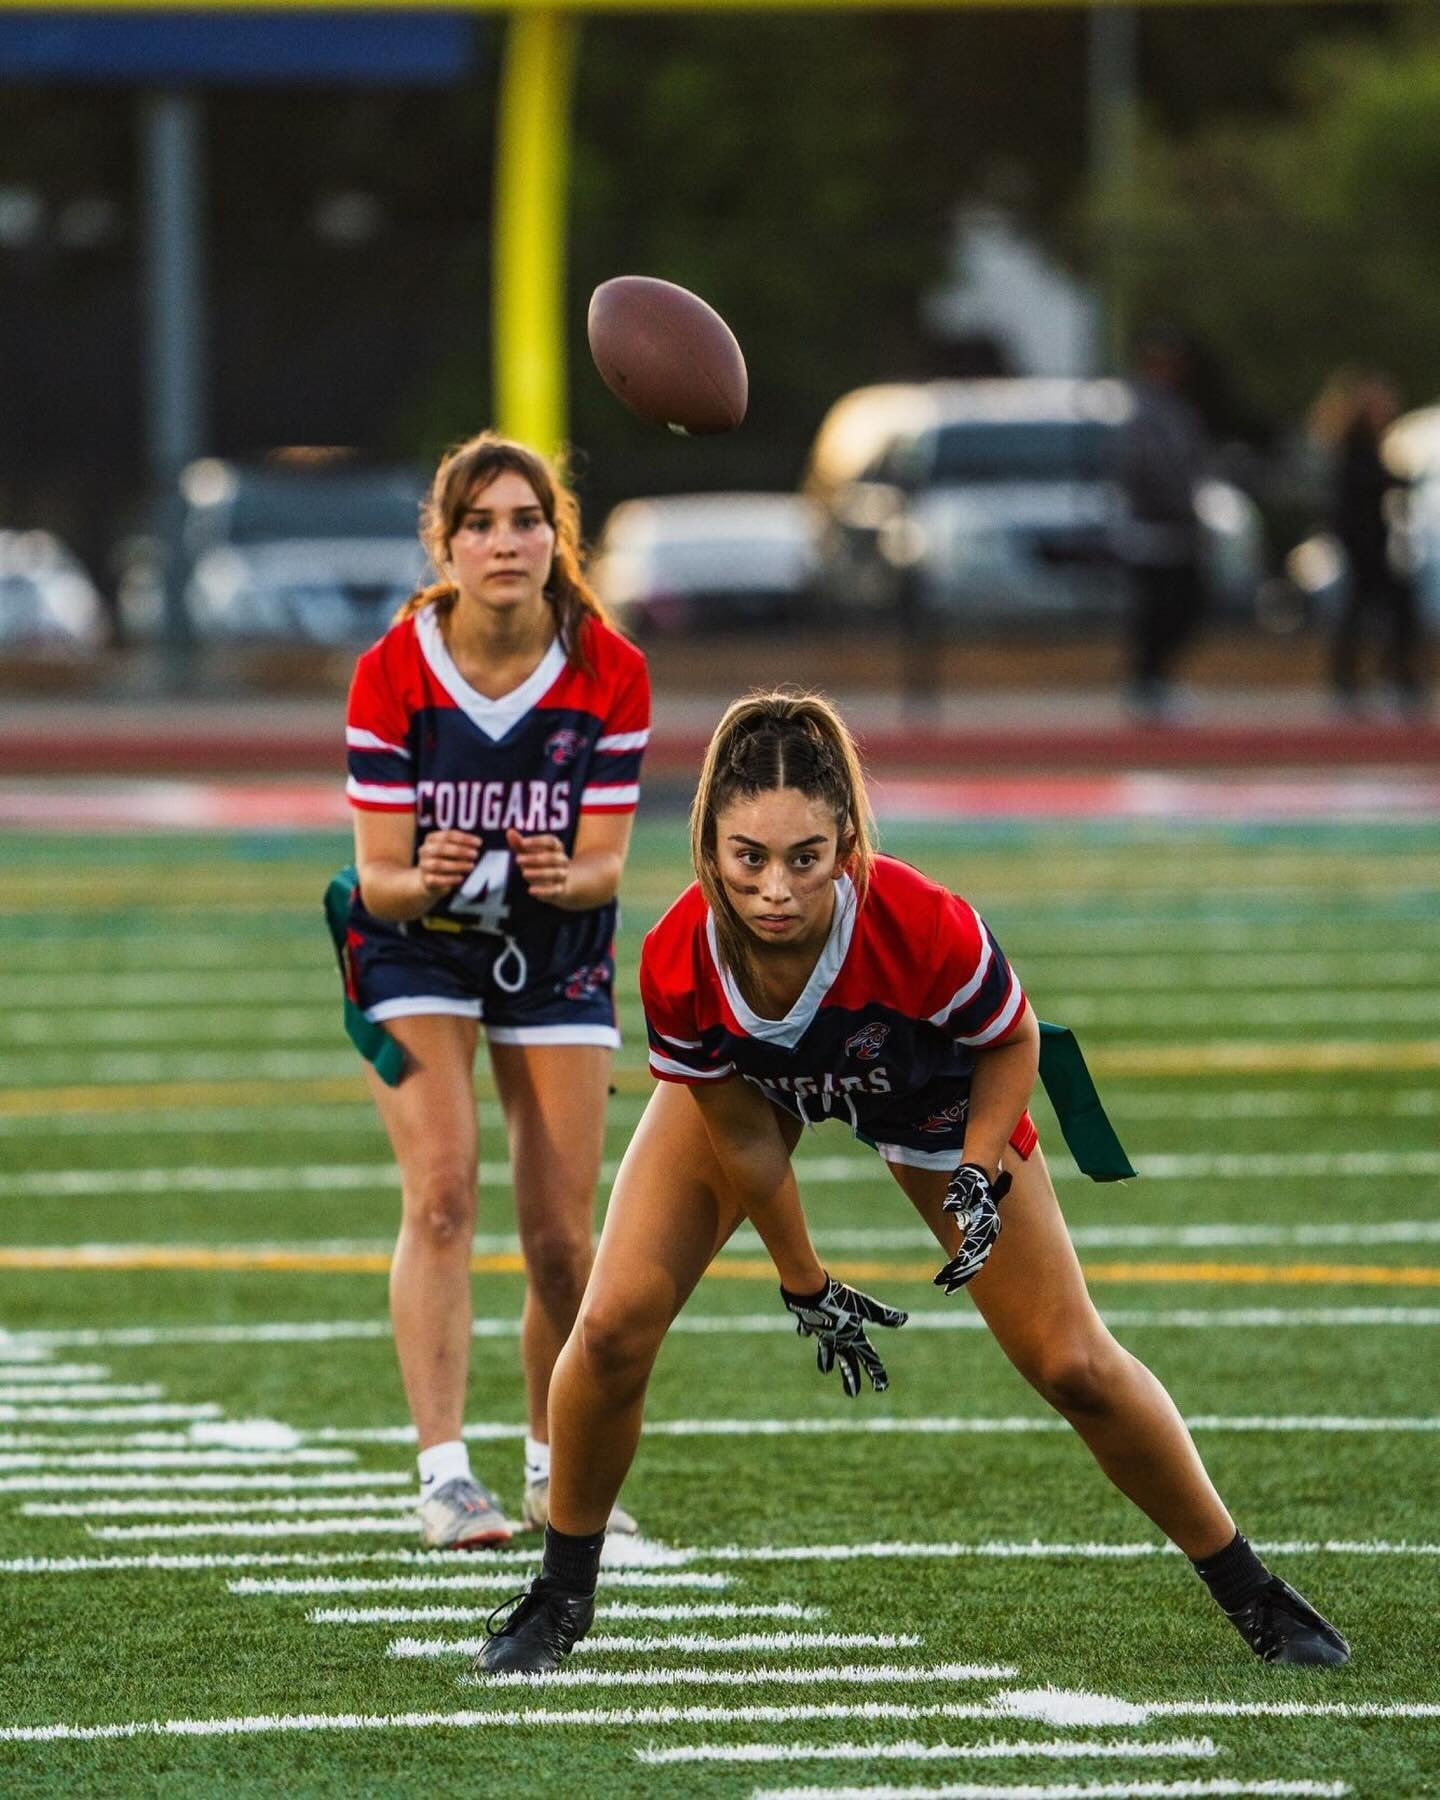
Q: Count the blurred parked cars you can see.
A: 5